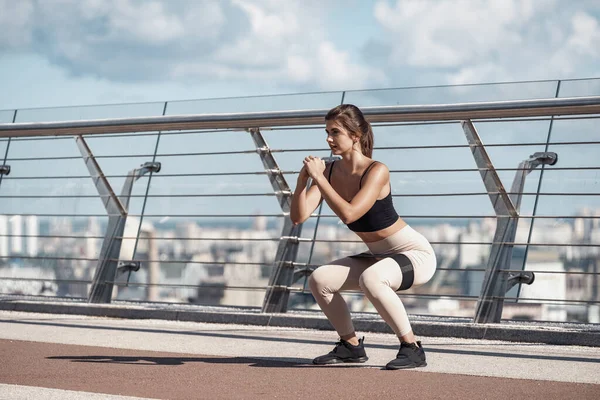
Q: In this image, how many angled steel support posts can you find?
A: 3